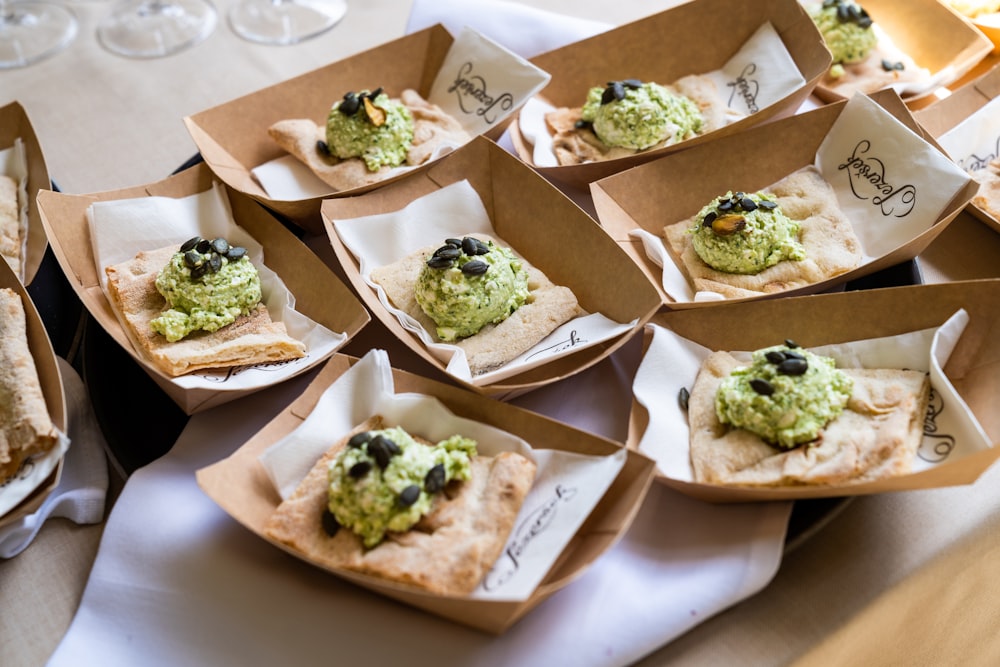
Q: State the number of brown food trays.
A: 11